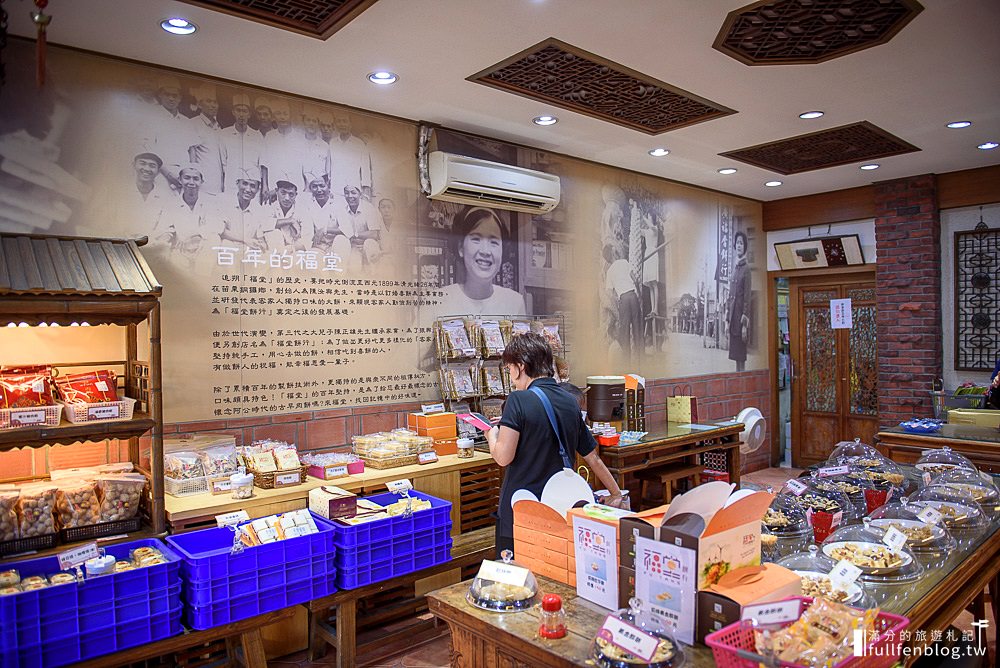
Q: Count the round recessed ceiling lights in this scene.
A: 10